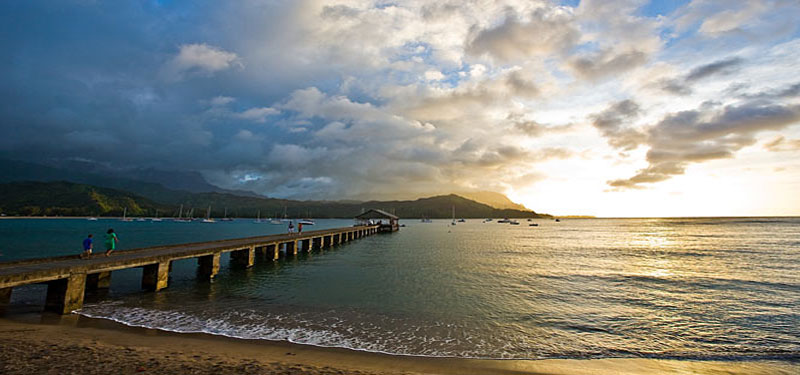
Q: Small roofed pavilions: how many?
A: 1